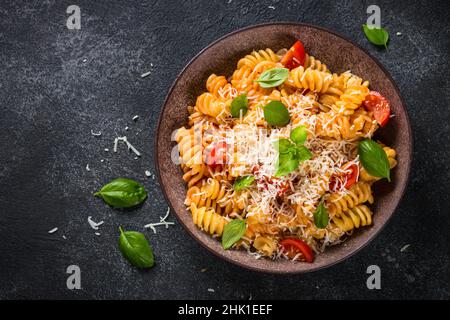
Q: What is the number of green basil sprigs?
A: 11